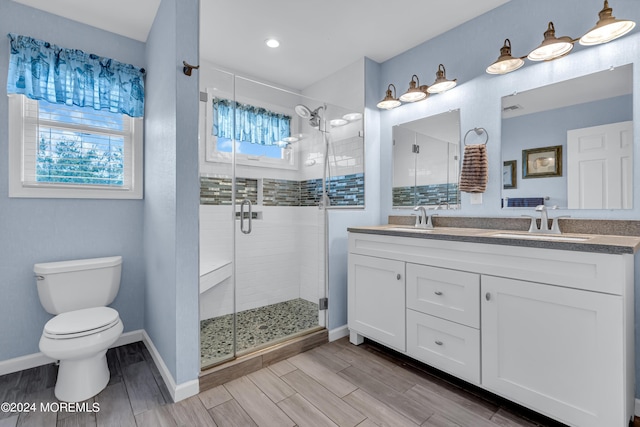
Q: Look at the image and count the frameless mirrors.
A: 2